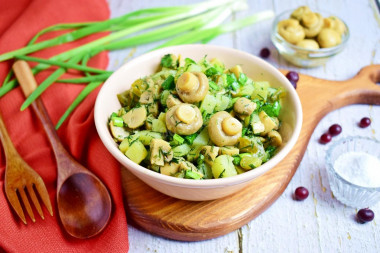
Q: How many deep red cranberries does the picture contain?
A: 8